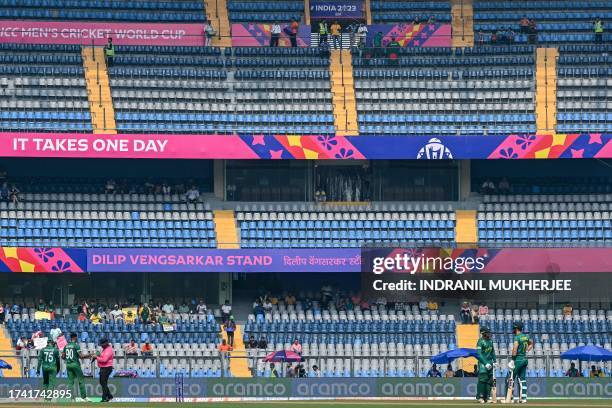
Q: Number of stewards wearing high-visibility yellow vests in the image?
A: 3